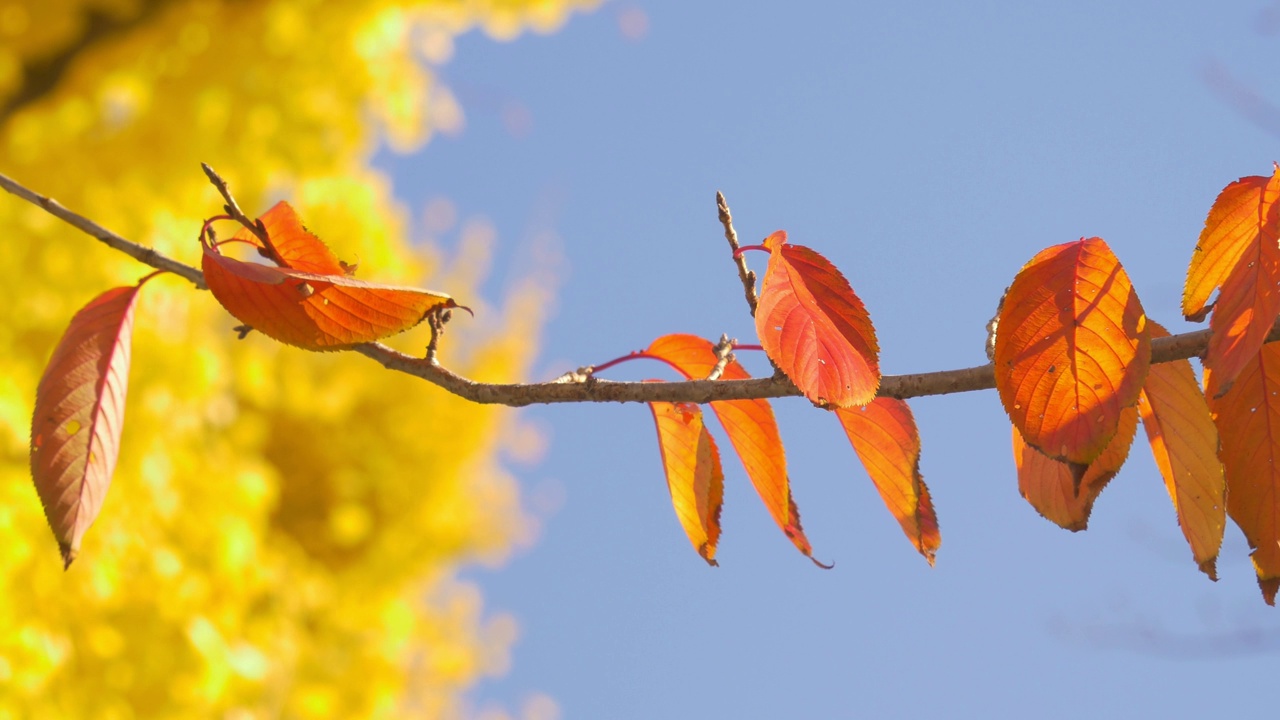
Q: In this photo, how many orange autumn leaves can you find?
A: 12